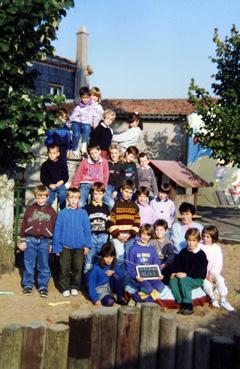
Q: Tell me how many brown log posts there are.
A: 11